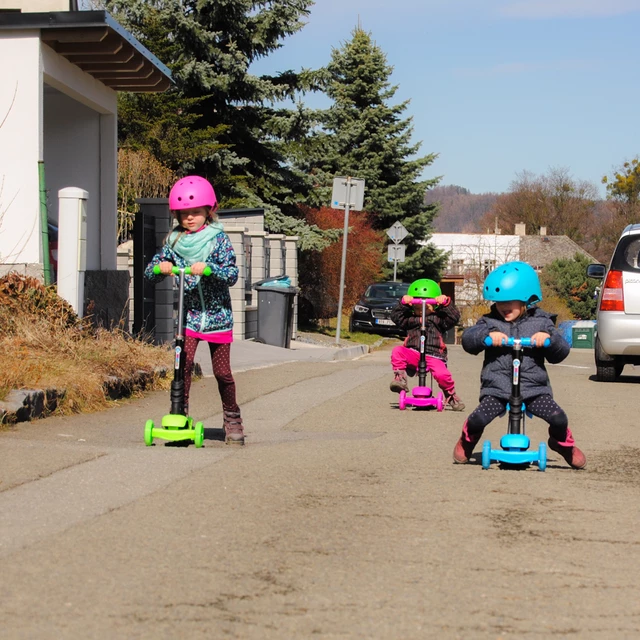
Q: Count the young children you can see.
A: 3